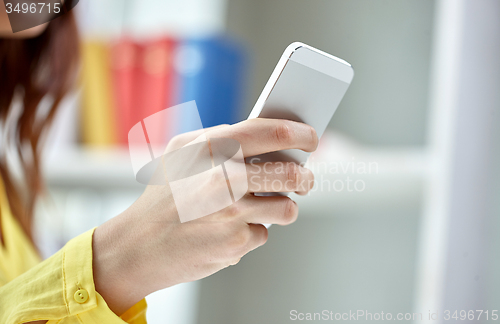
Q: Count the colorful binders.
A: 4